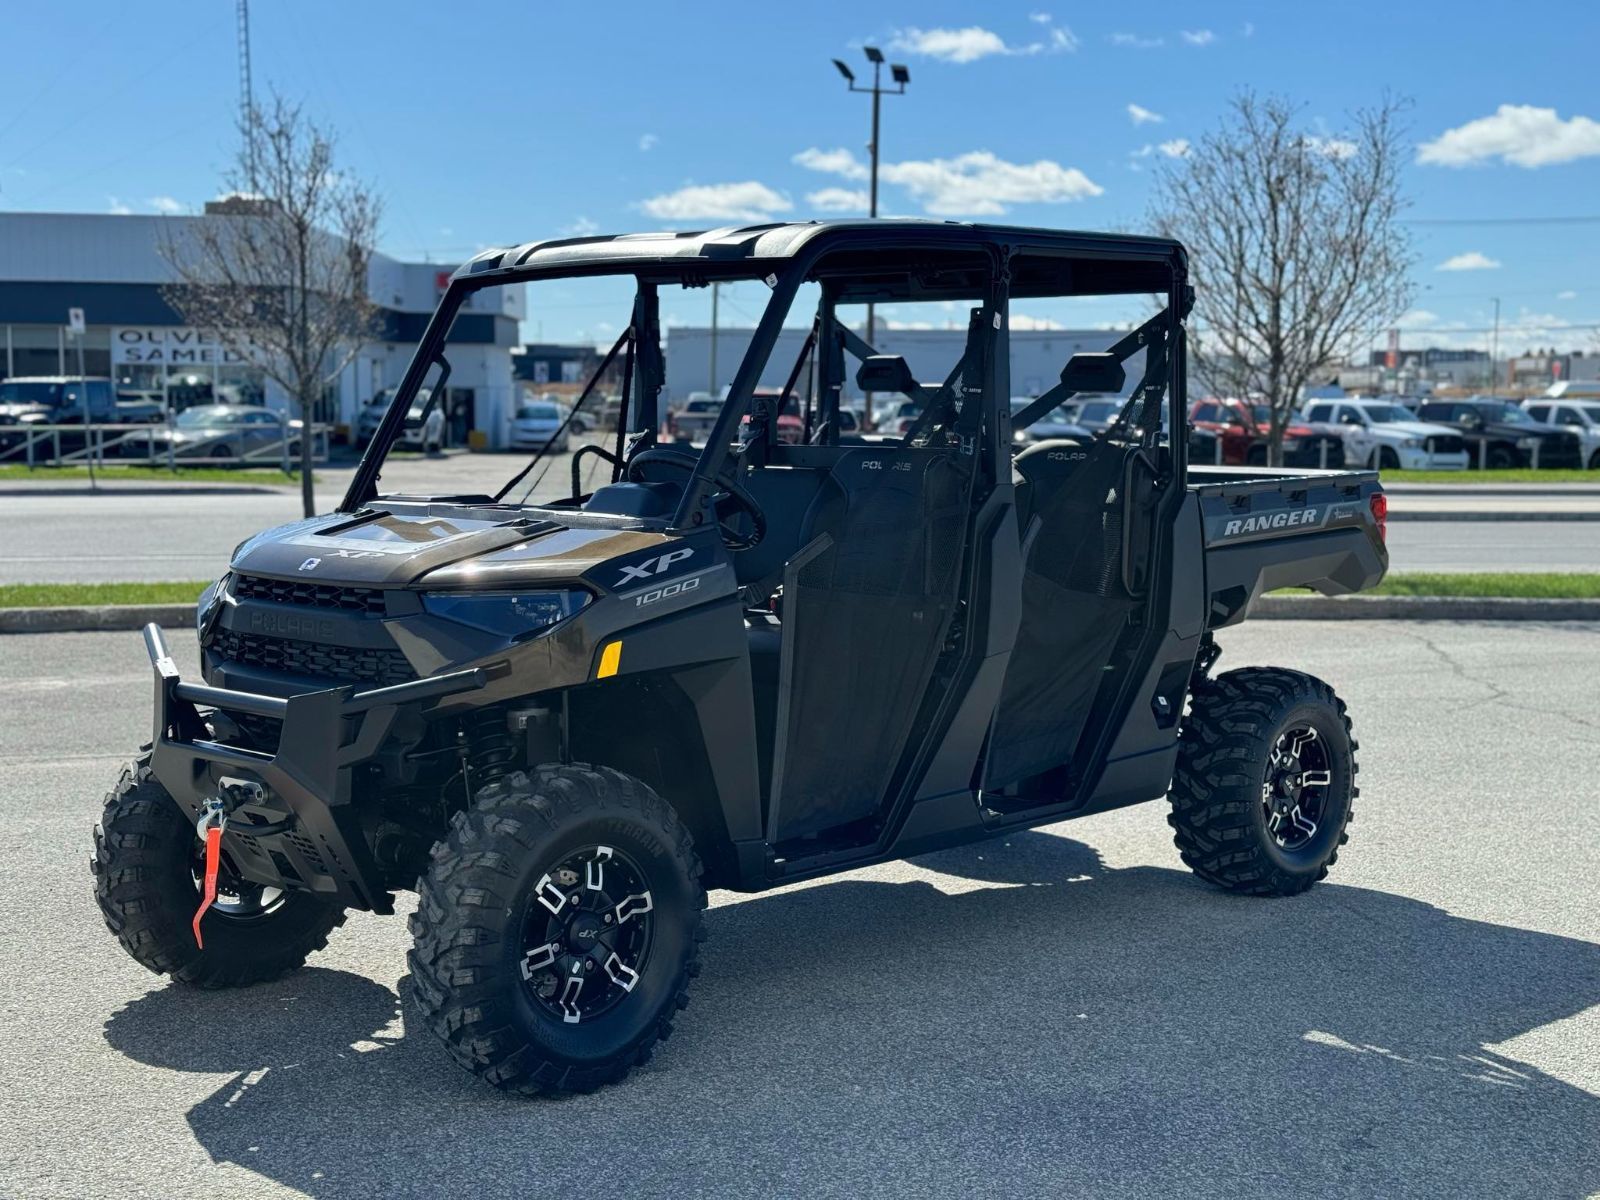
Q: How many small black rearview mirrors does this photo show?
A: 2